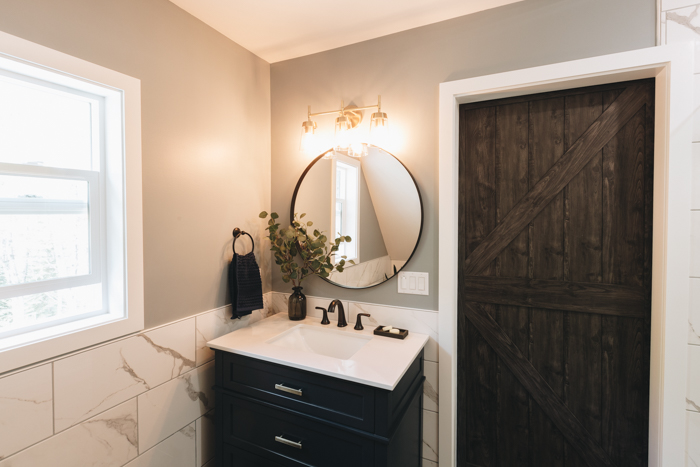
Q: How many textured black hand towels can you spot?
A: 1